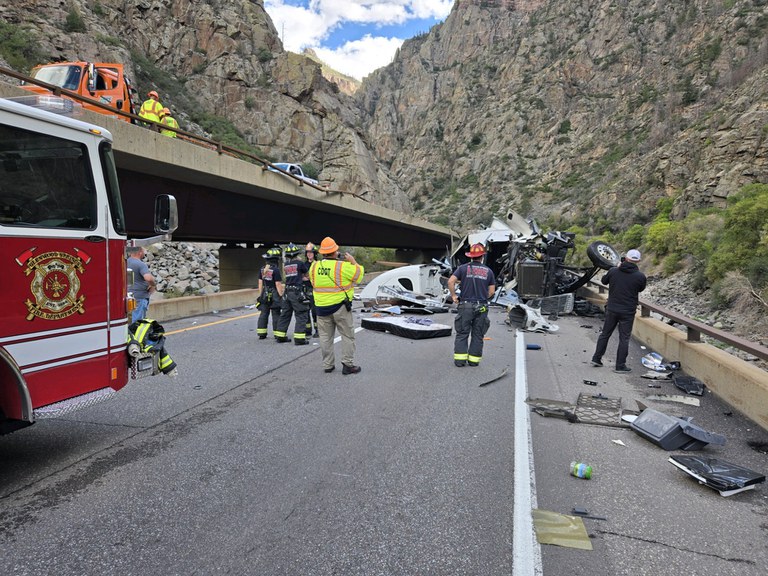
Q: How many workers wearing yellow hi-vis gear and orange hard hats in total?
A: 3